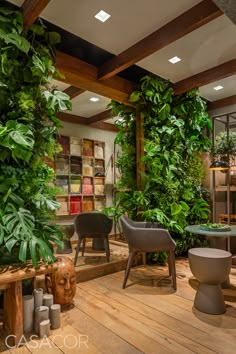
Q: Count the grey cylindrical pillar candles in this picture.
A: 6